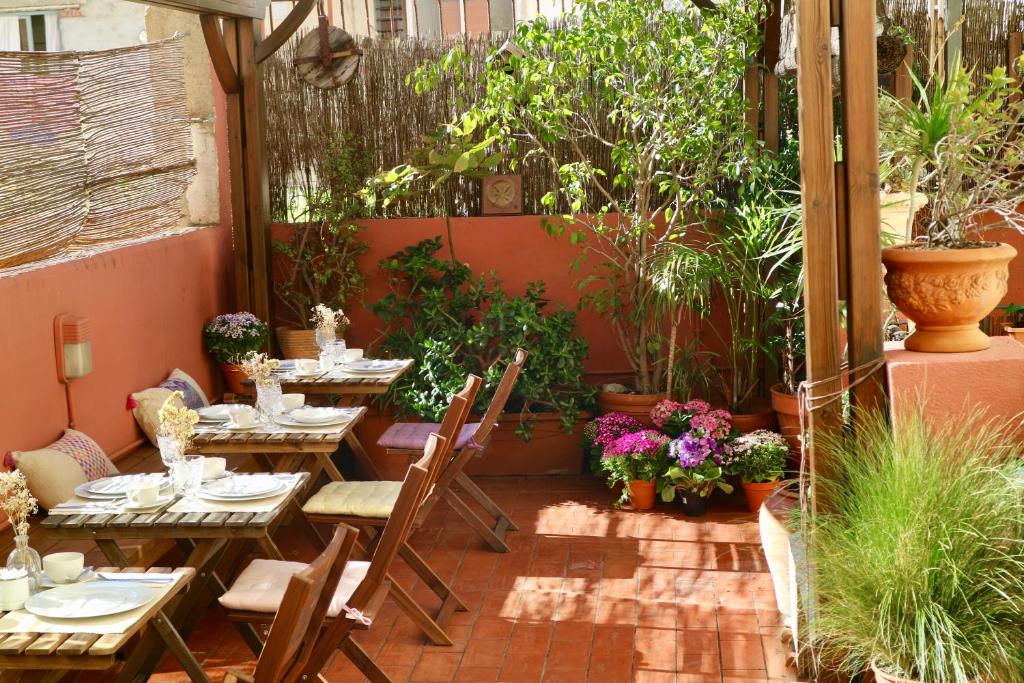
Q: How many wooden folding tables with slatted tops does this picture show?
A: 4